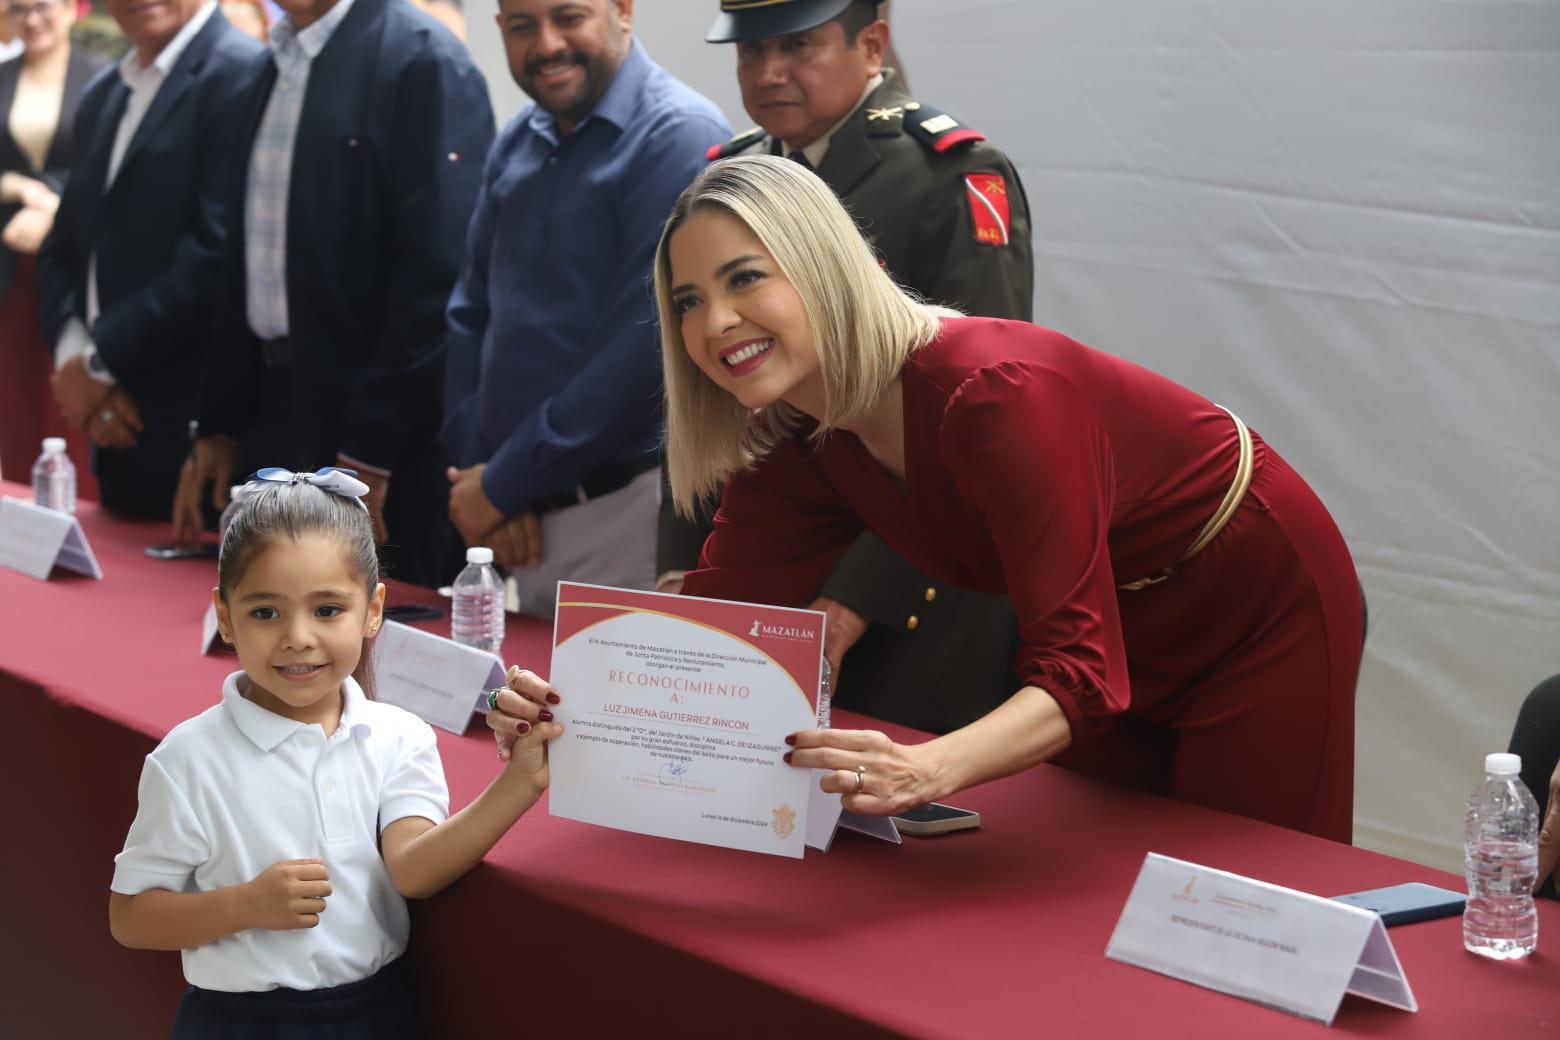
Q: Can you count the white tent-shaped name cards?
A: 5